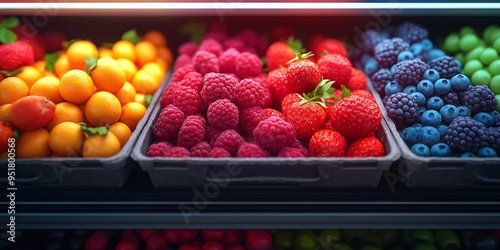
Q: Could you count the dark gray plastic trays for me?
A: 3